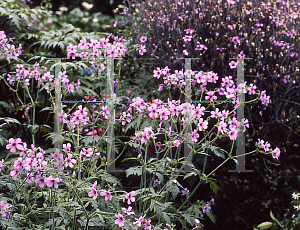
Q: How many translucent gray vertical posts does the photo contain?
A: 4